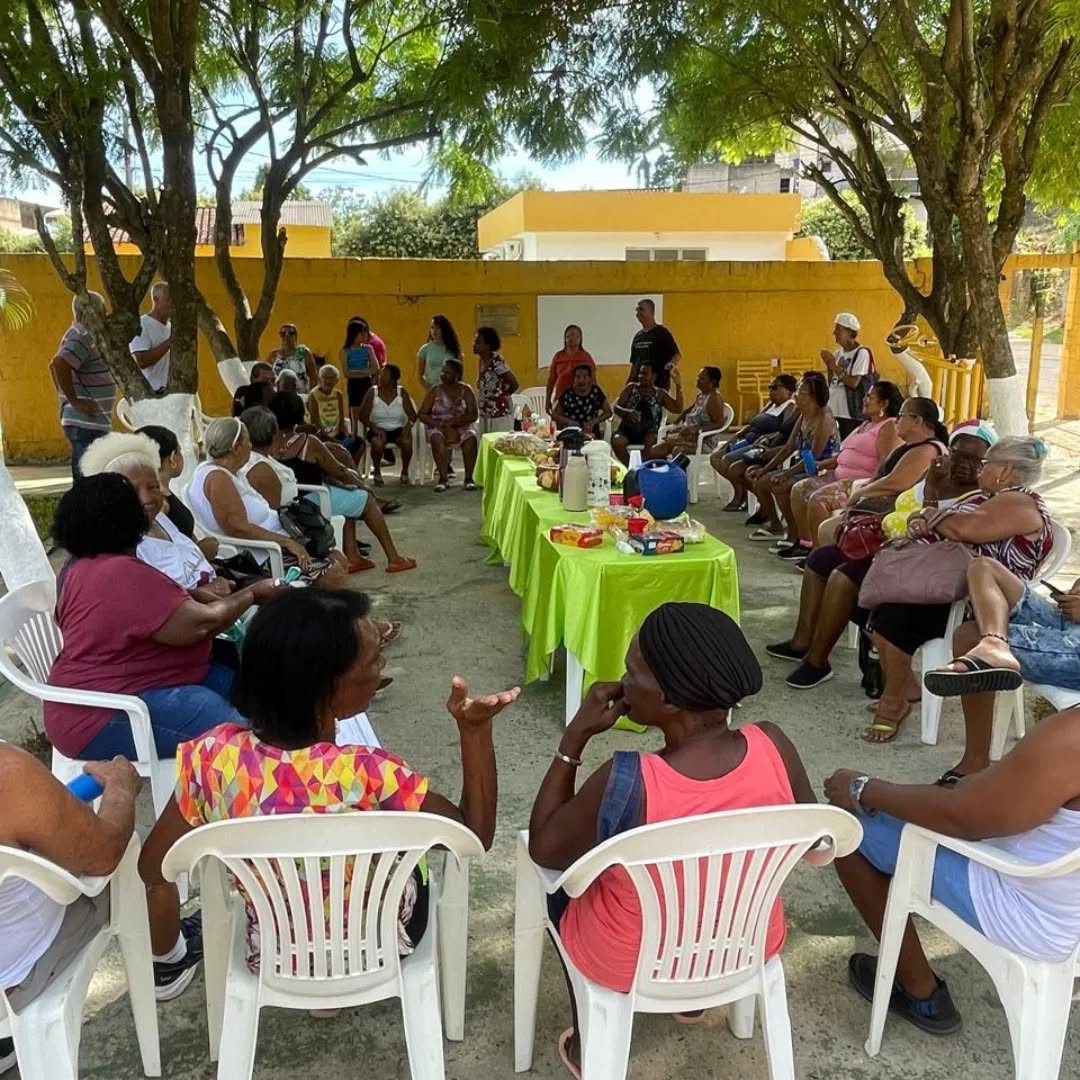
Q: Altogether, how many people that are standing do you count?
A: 10